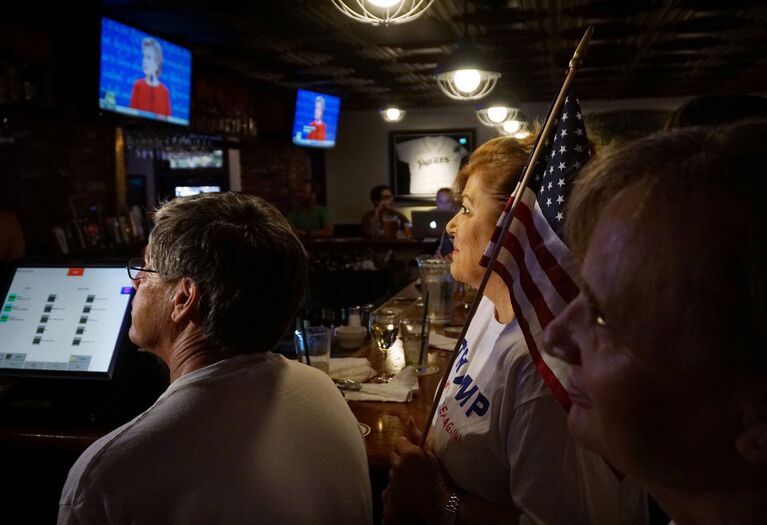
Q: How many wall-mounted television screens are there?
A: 2